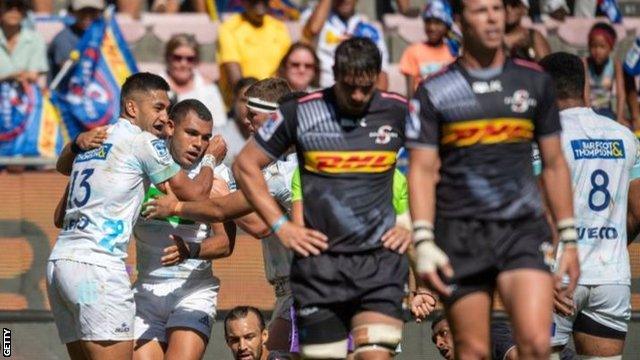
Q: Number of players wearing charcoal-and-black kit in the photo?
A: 2